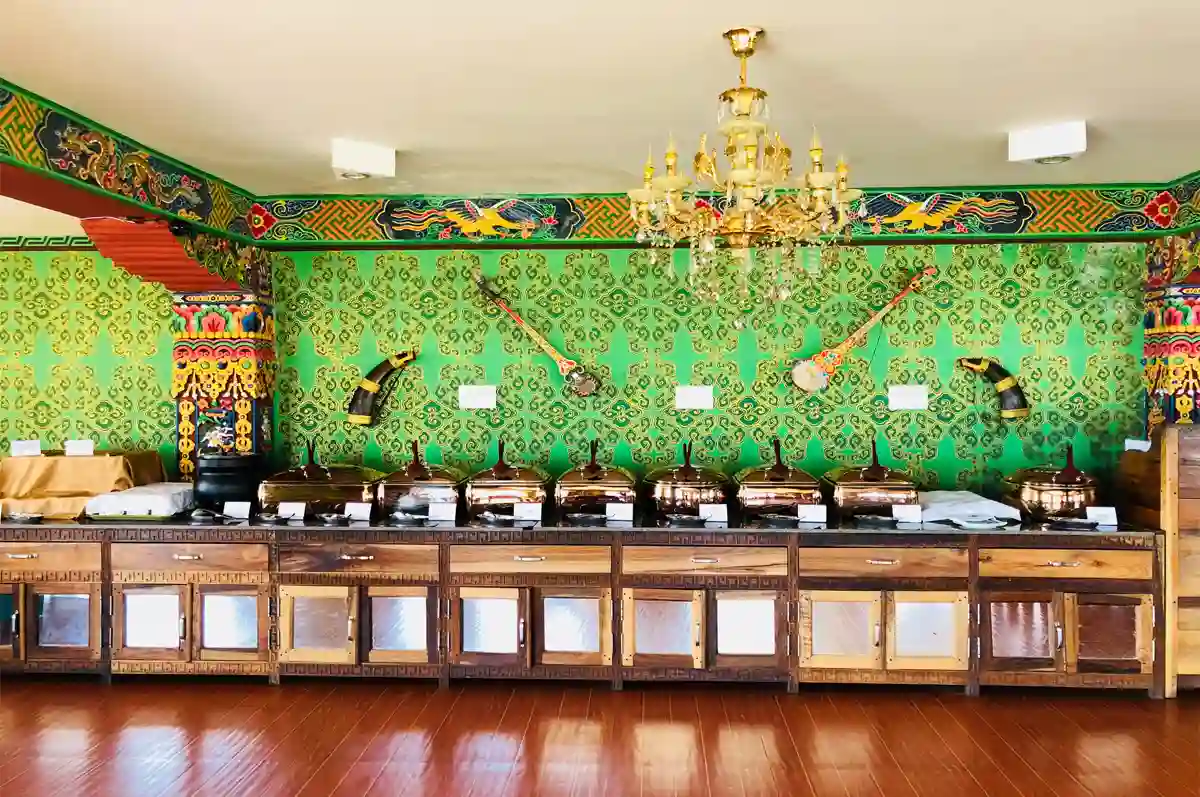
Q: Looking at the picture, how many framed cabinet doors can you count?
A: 14